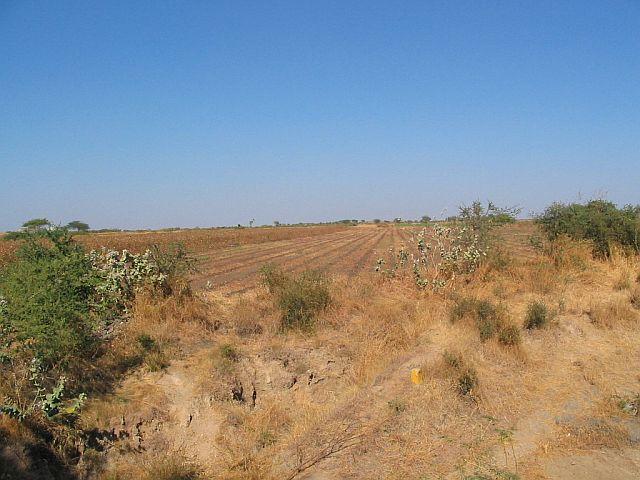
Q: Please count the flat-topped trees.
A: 2